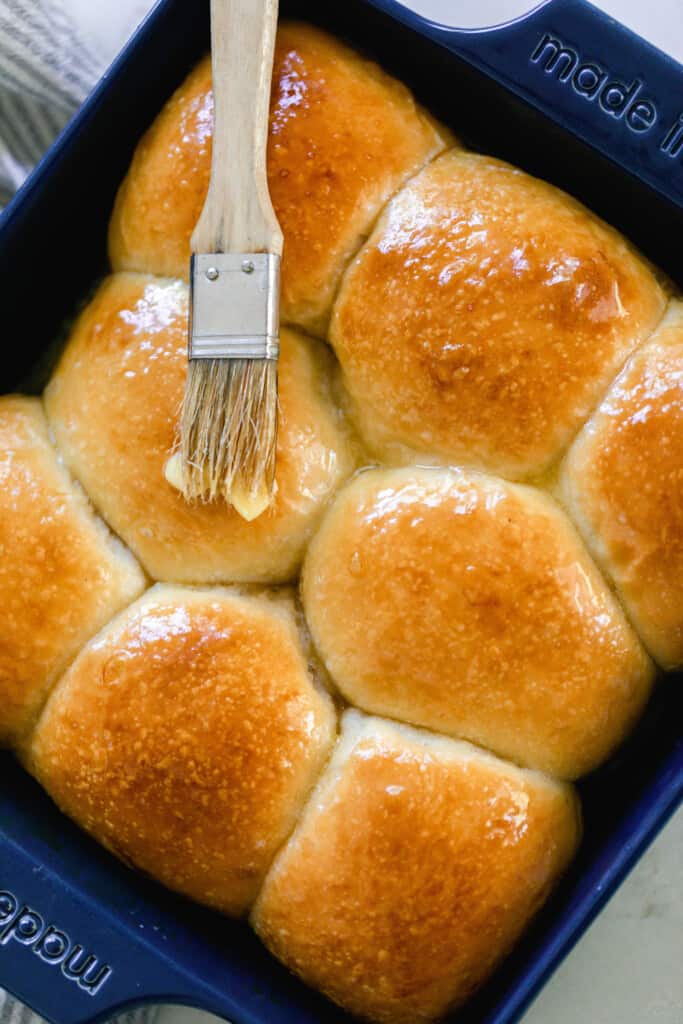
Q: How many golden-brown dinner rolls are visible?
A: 8